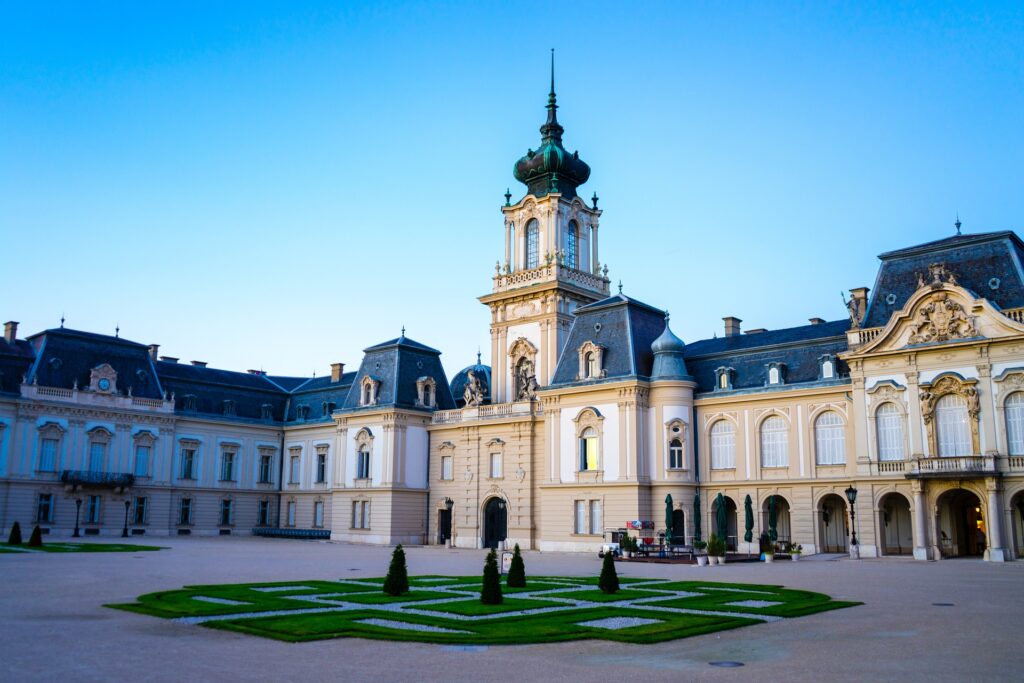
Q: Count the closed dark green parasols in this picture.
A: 5